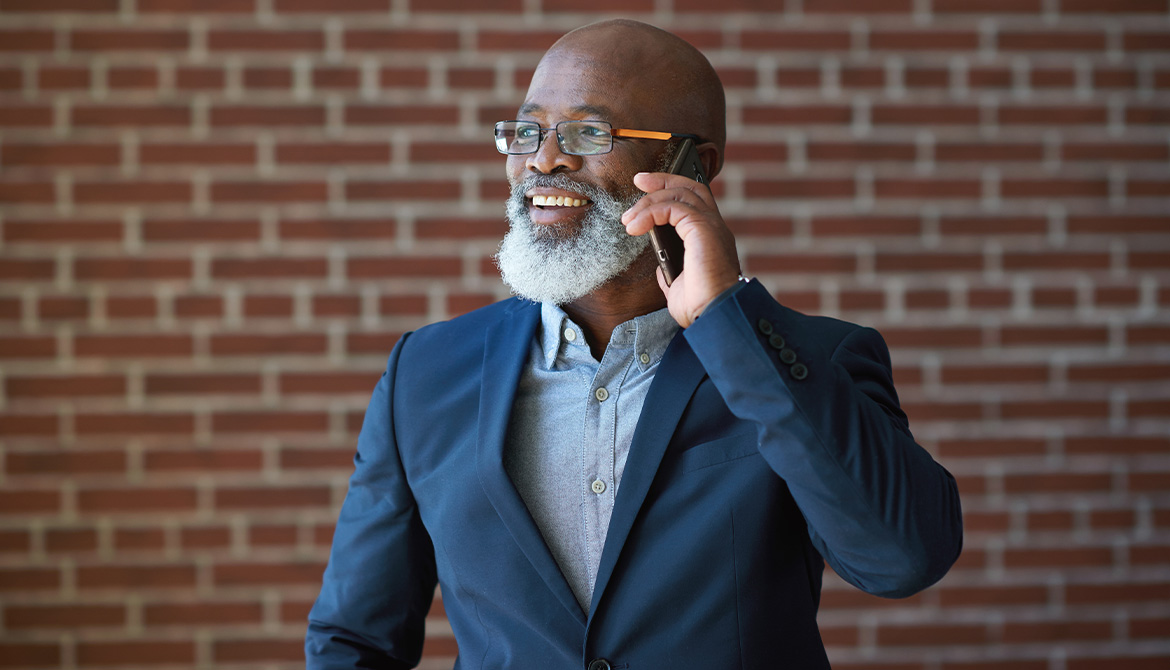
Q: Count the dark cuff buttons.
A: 4